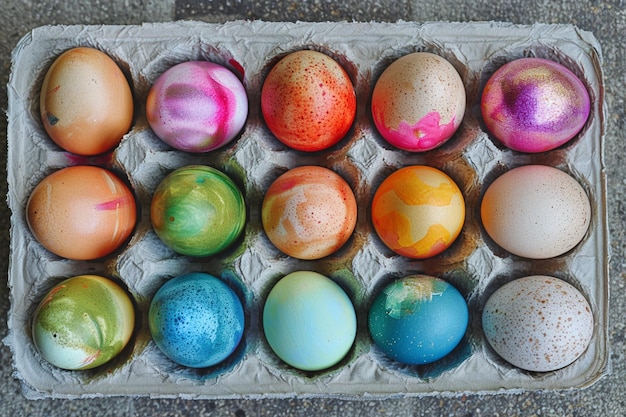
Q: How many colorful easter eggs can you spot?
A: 15